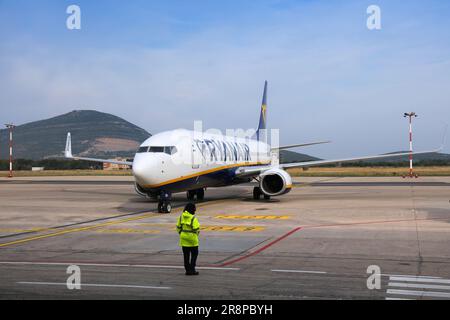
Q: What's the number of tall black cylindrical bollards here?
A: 0